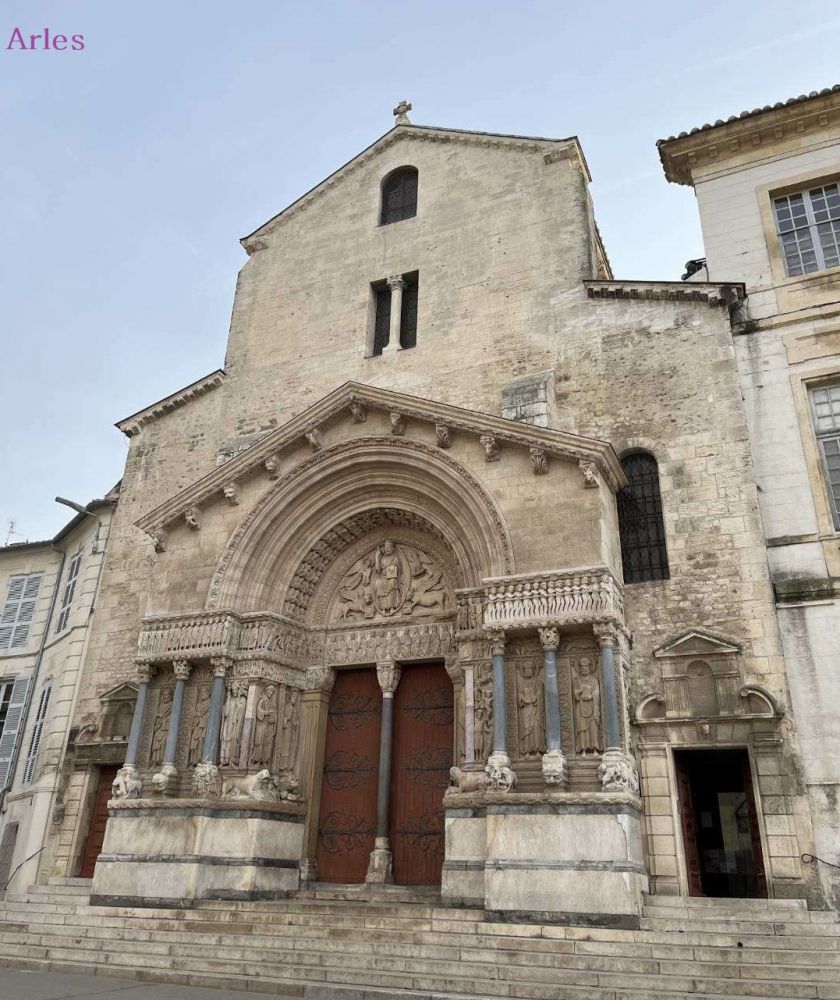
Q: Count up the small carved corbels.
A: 11